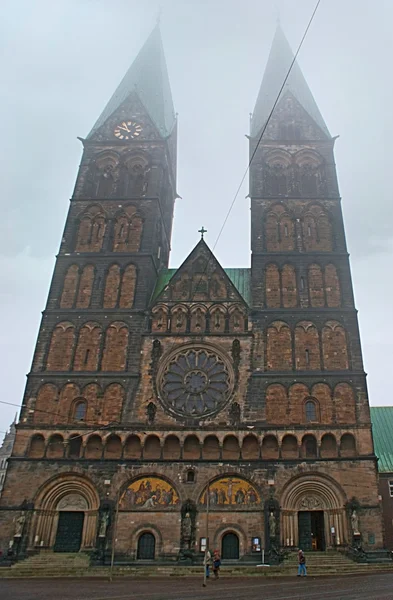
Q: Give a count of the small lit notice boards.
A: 2